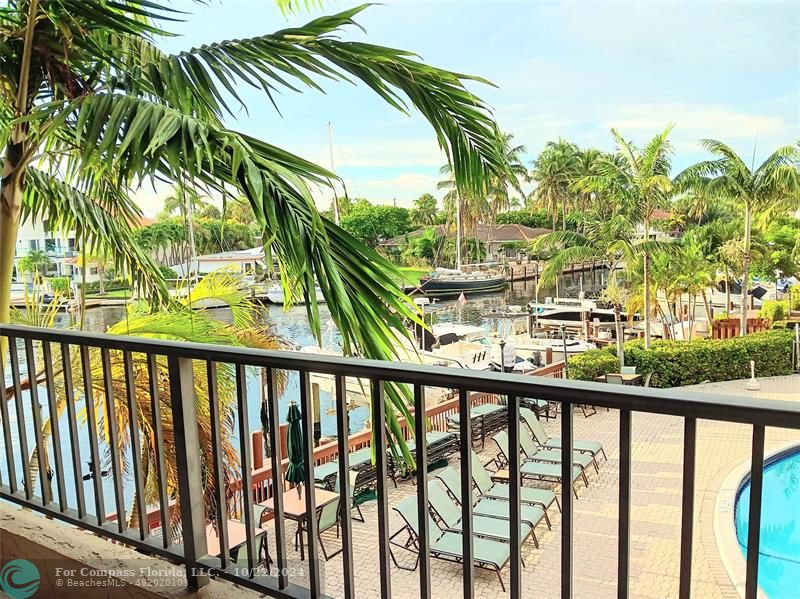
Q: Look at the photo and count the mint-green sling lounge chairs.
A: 7